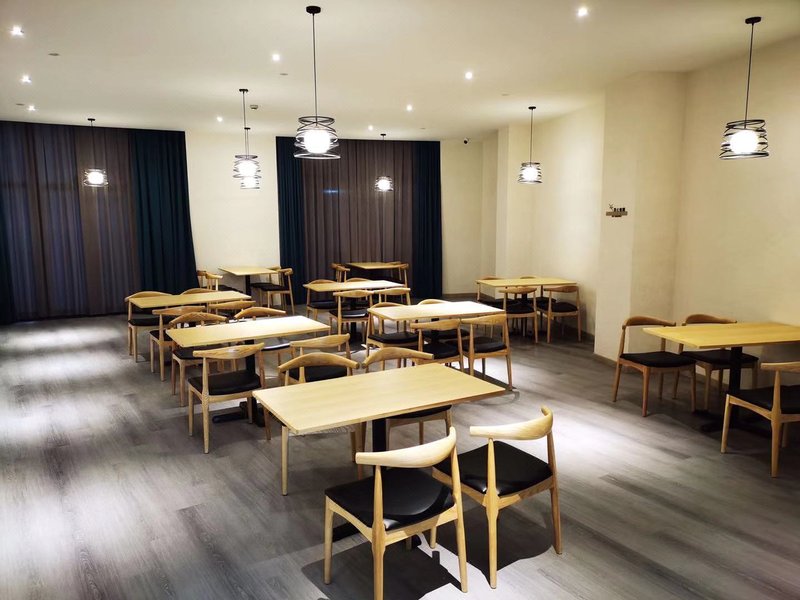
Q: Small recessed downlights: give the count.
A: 9